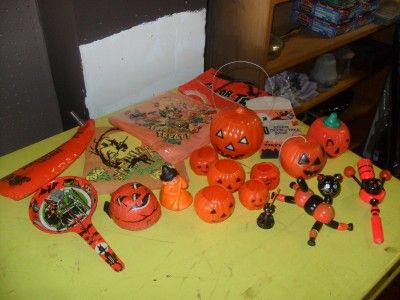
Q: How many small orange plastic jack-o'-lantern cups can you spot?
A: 5